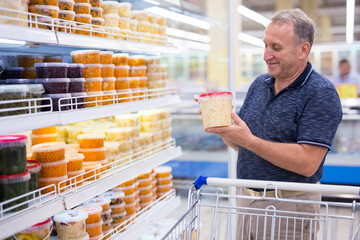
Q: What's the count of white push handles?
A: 1